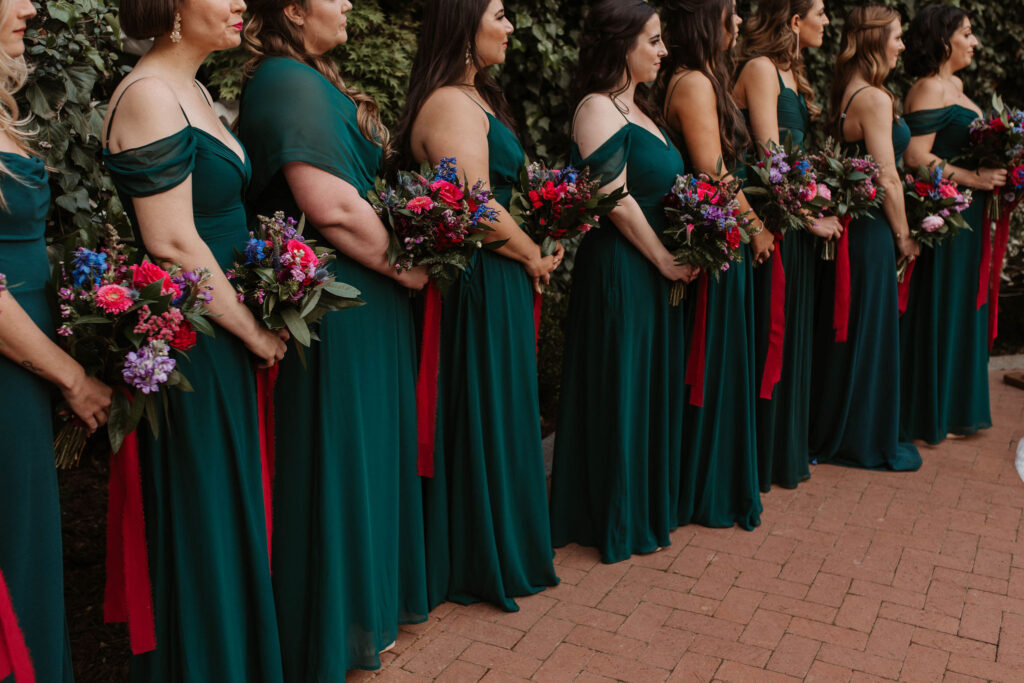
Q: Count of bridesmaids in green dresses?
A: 9